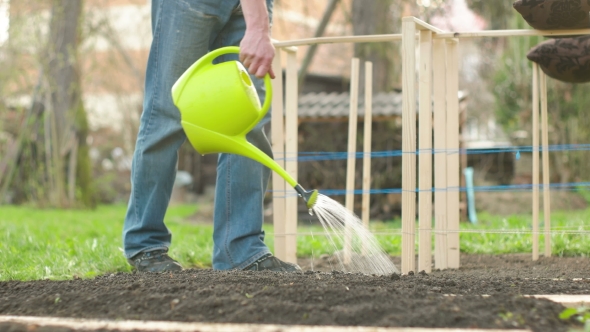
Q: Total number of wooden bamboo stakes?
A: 10